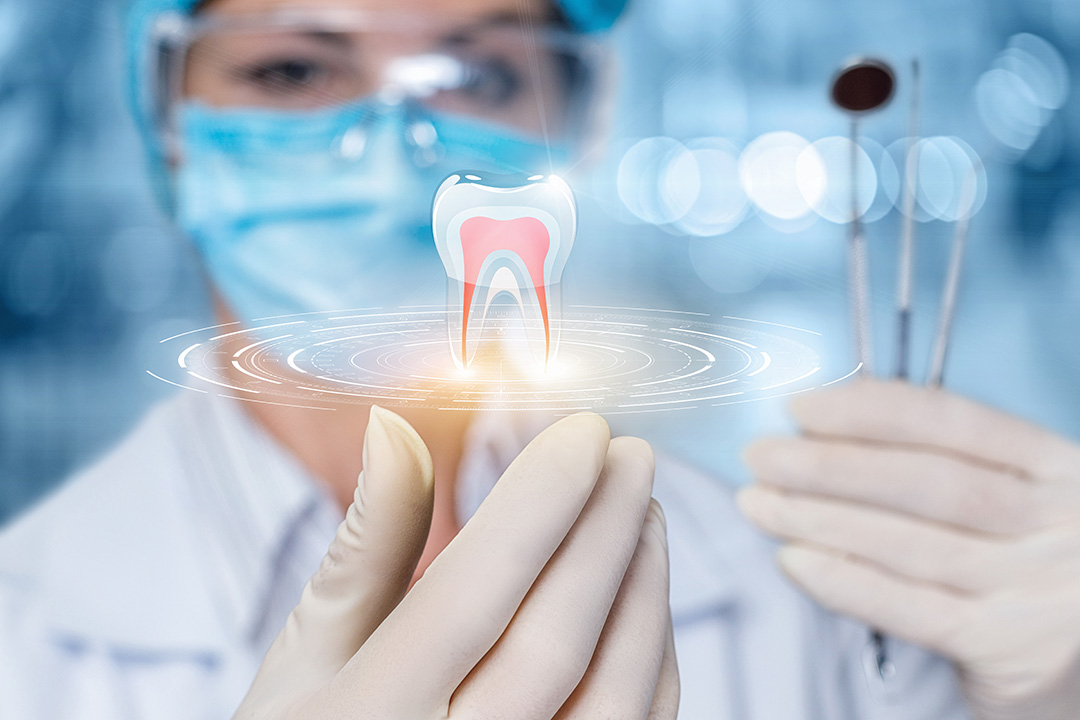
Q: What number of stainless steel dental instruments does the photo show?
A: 3